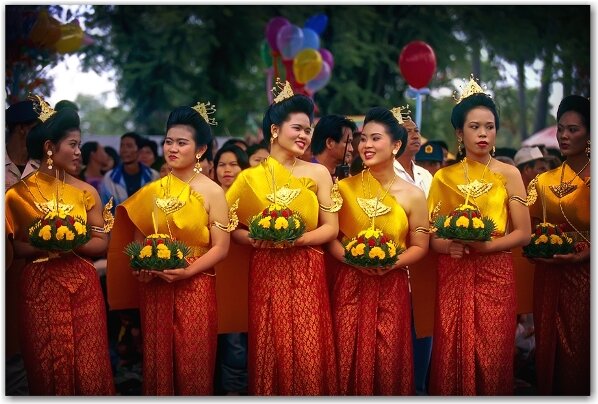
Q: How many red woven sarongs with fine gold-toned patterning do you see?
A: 6